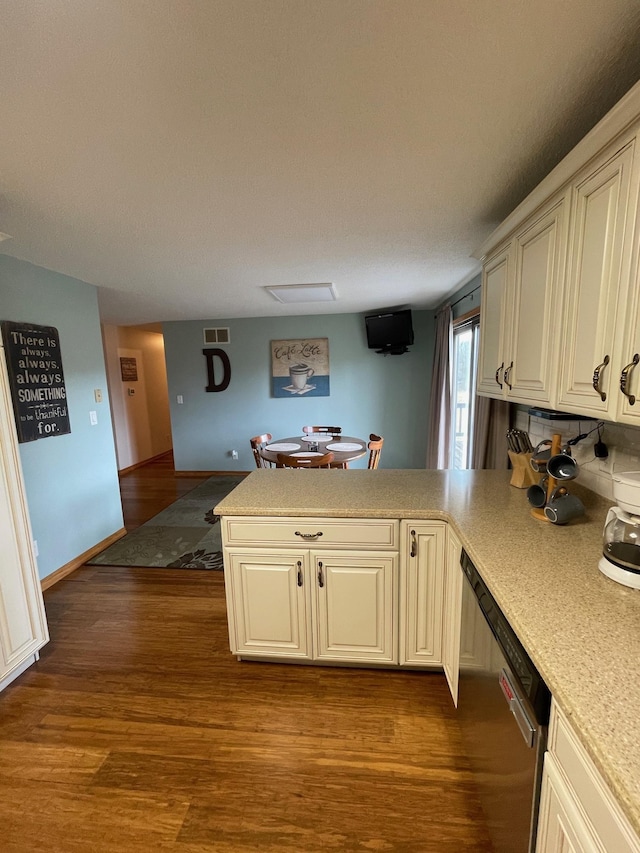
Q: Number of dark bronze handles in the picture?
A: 8